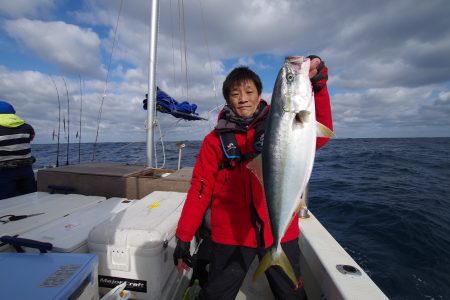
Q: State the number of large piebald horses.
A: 0